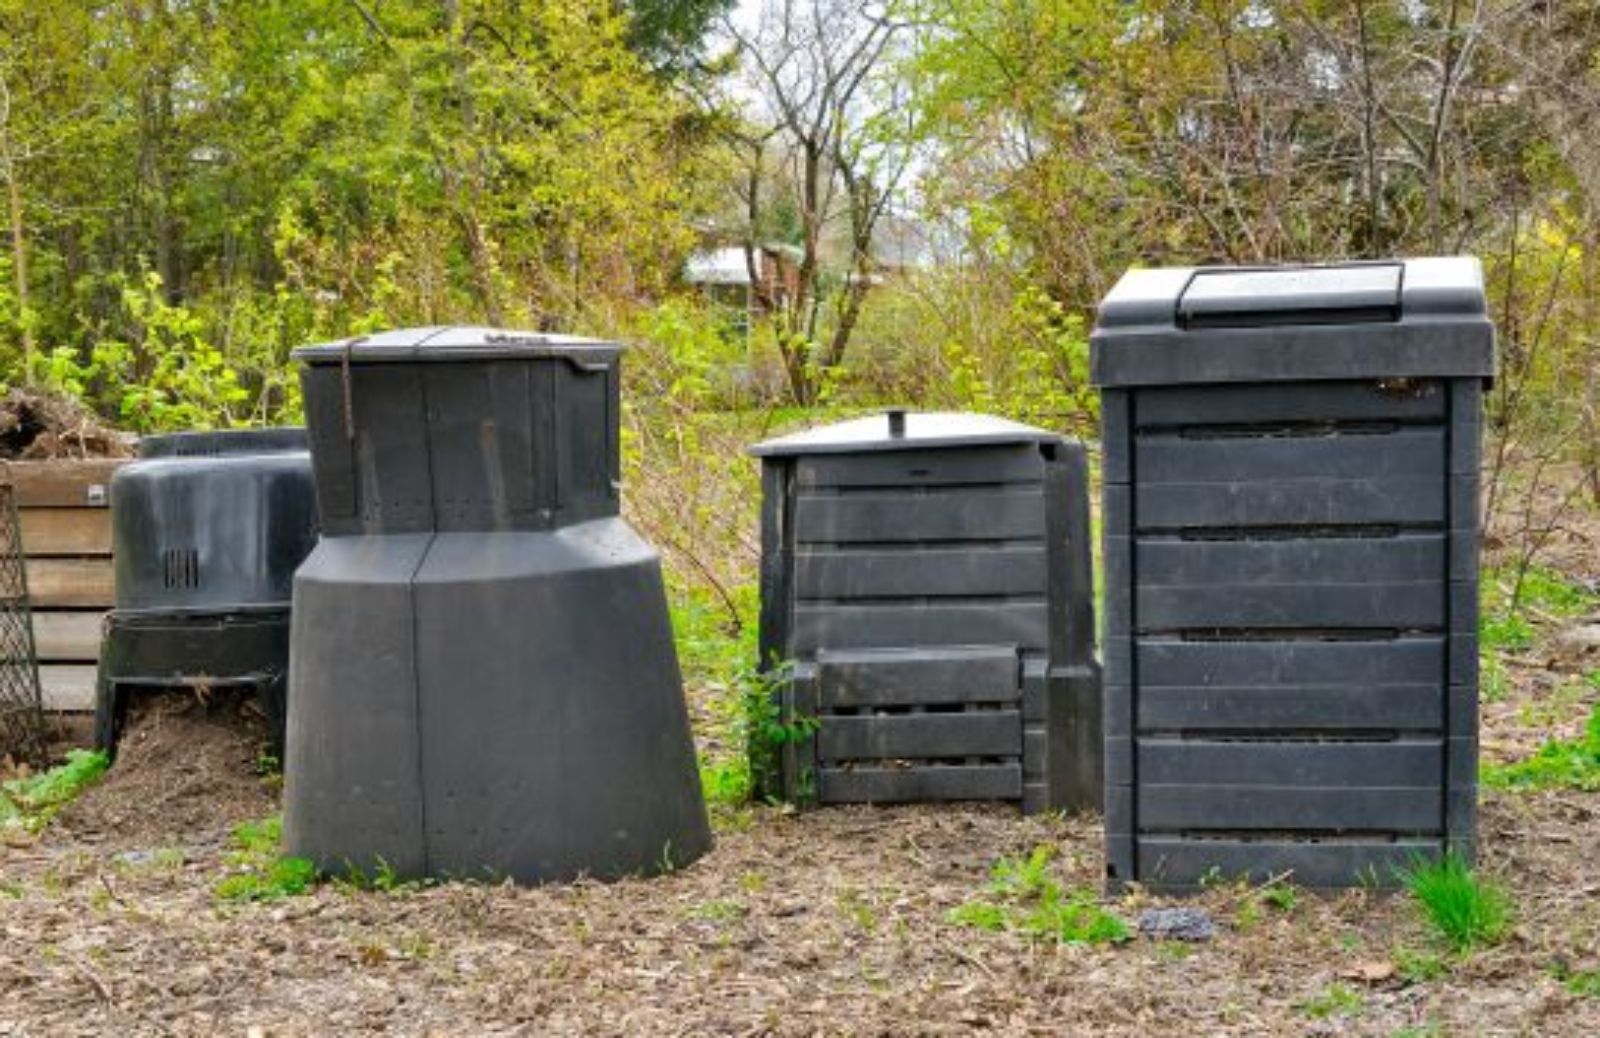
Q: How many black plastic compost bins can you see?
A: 4